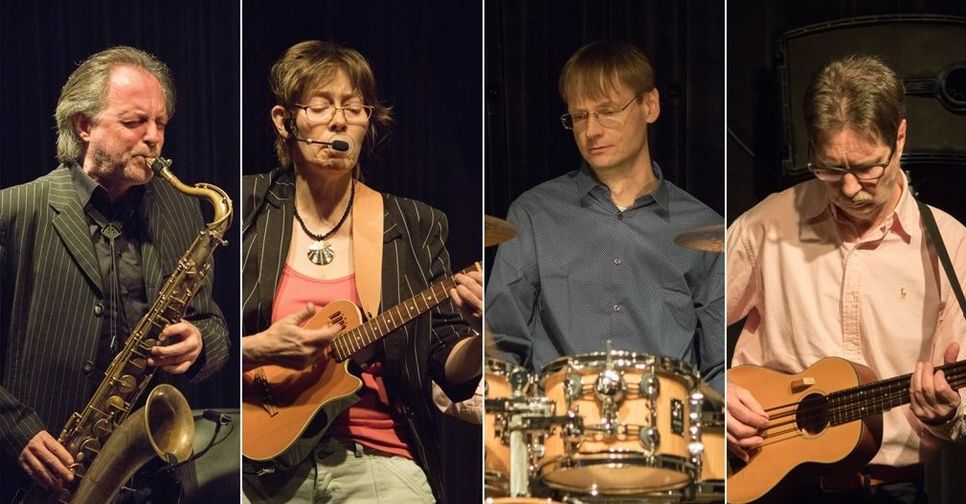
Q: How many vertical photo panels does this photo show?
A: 4